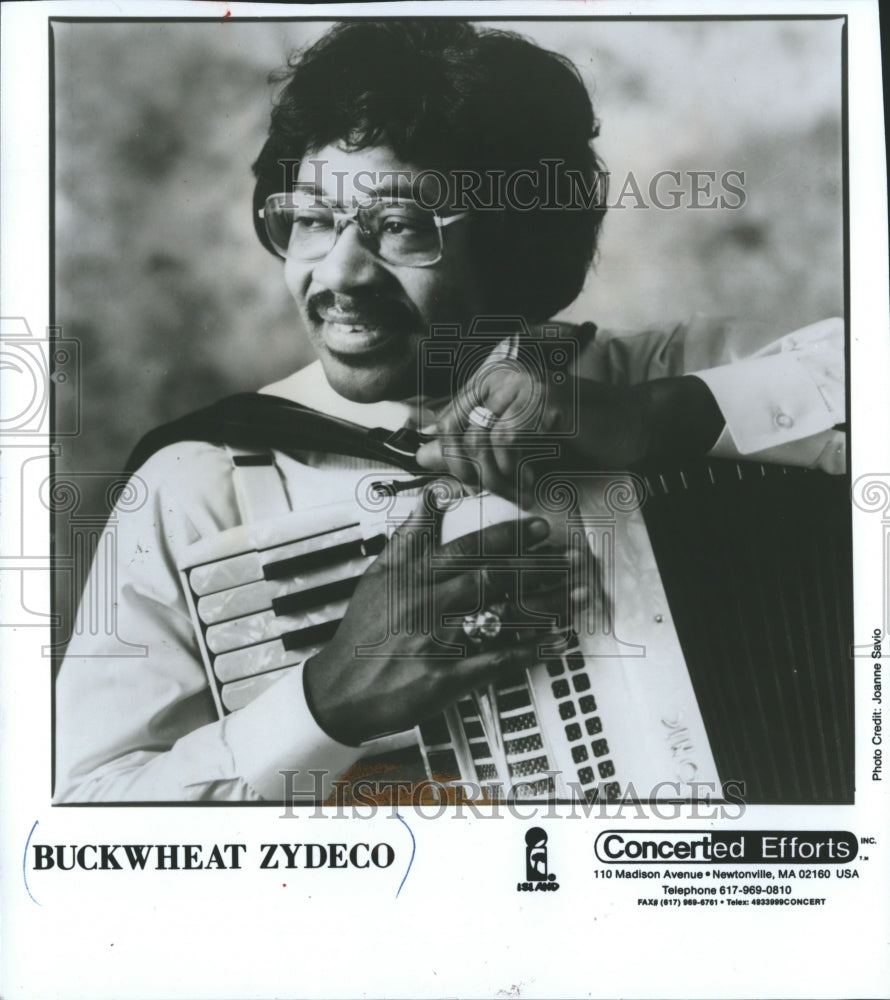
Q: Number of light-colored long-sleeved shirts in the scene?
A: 1